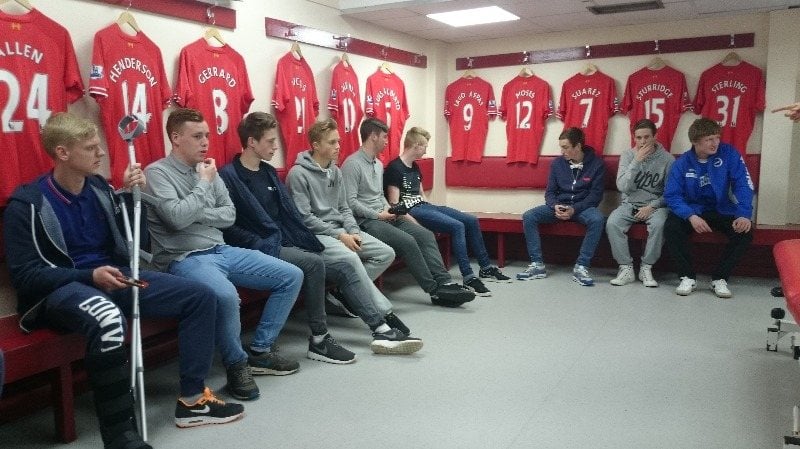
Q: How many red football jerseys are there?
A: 11